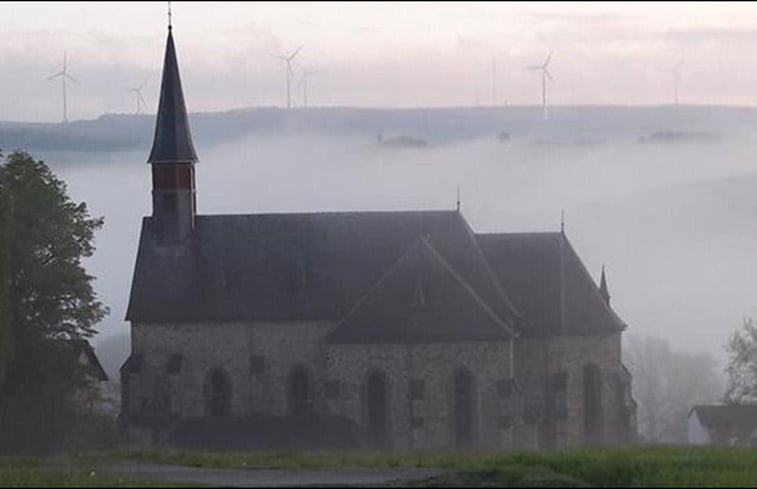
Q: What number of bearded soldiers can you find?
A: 0